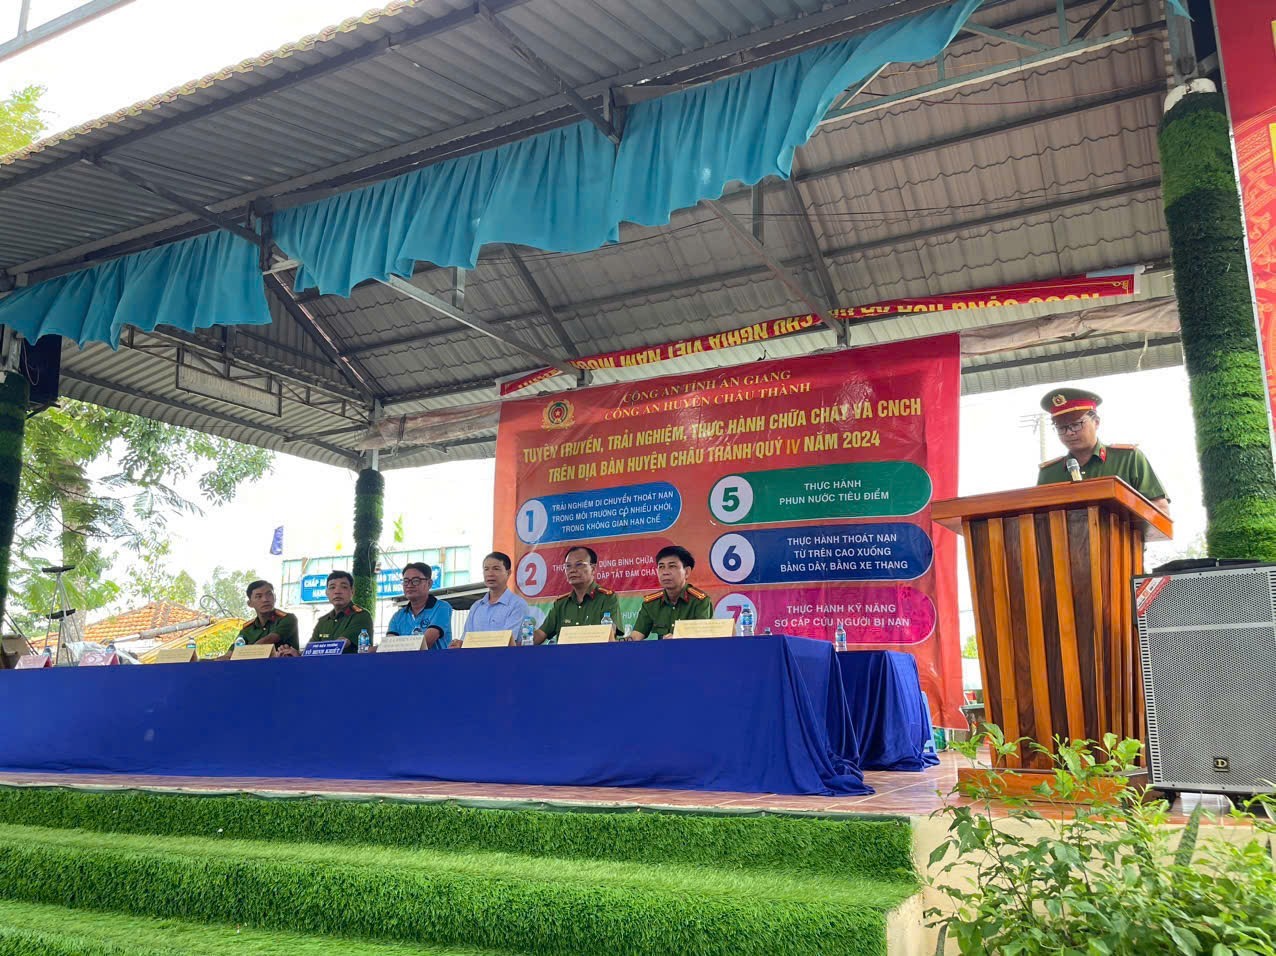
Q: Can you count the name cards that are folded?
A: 8